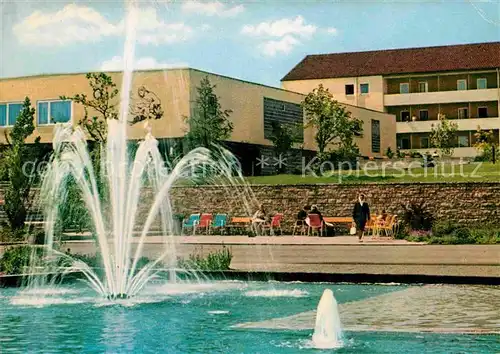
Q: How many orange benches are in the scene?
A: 2